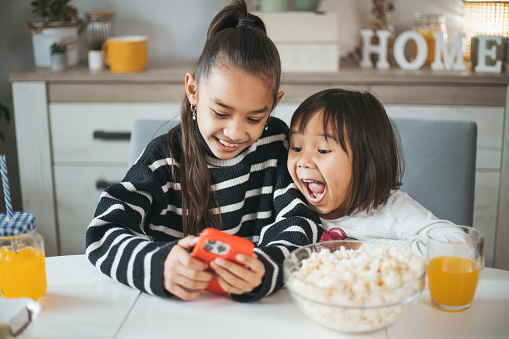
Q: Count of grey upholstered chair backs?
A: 2